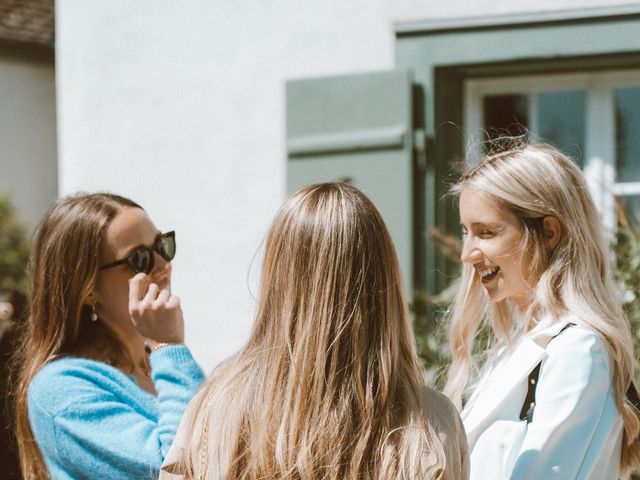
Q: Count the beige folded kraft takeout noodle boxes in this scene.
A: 0